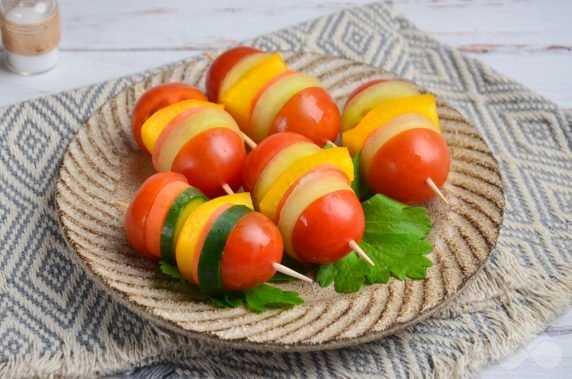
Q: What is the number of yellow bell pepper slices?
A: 5